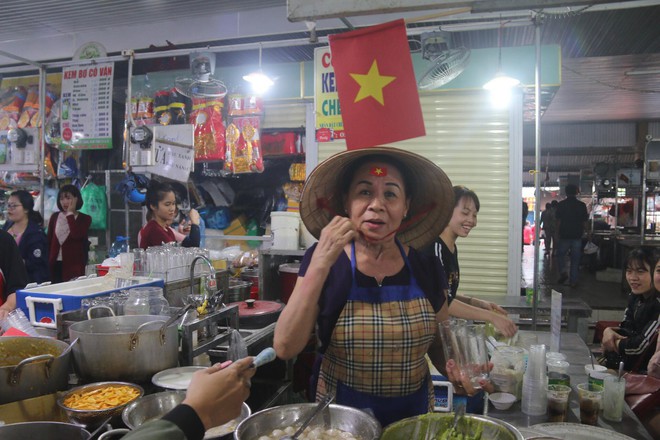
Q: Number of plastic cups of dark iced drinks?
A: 2